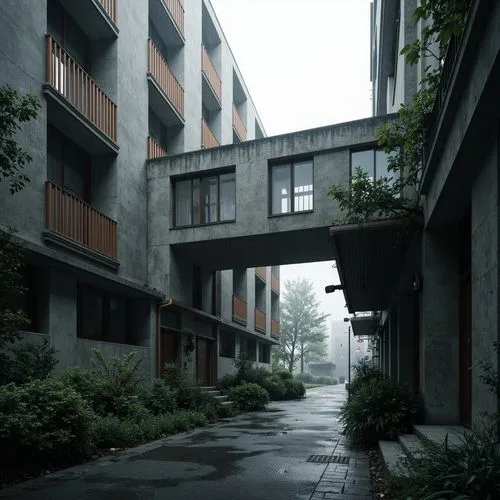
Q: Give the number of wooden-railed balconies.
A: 14